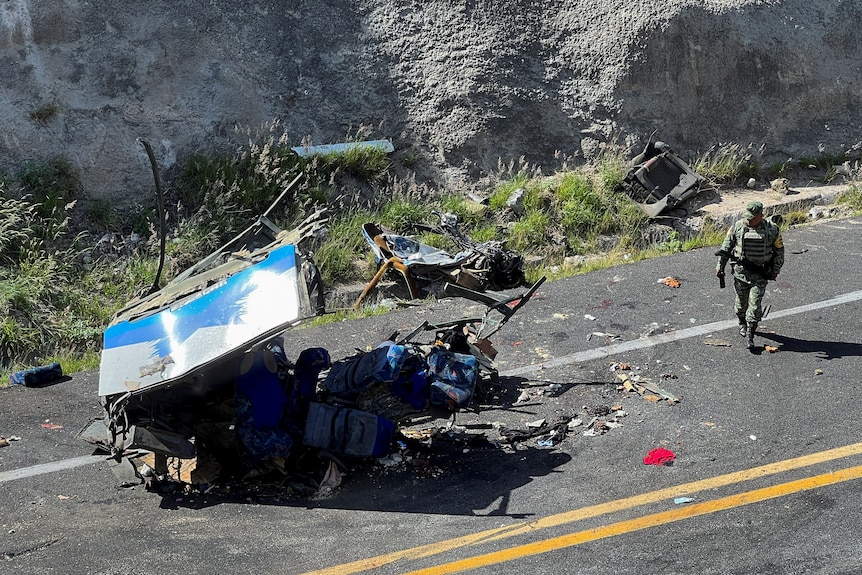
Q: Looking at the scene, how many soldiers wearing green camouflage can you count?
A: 1